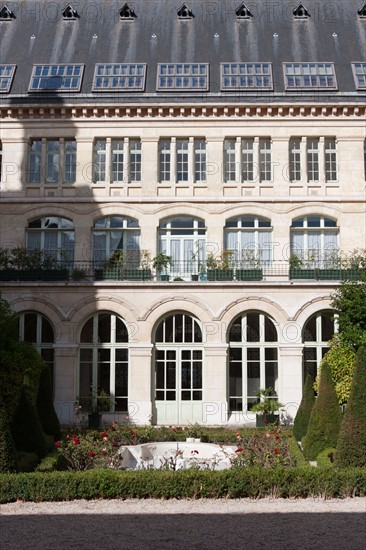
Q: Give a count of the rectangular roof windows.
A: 7